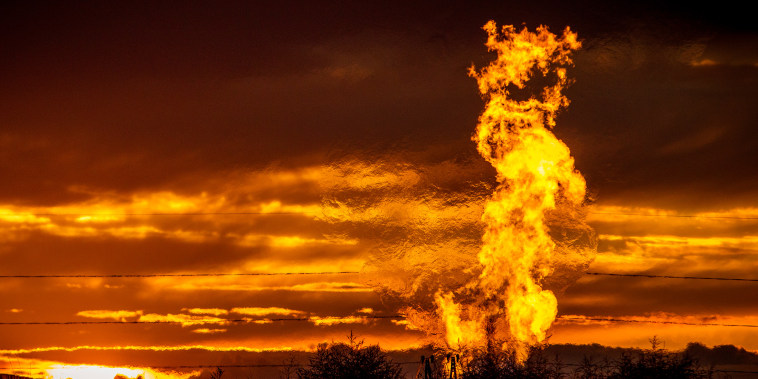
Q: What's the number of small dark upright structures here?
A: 2